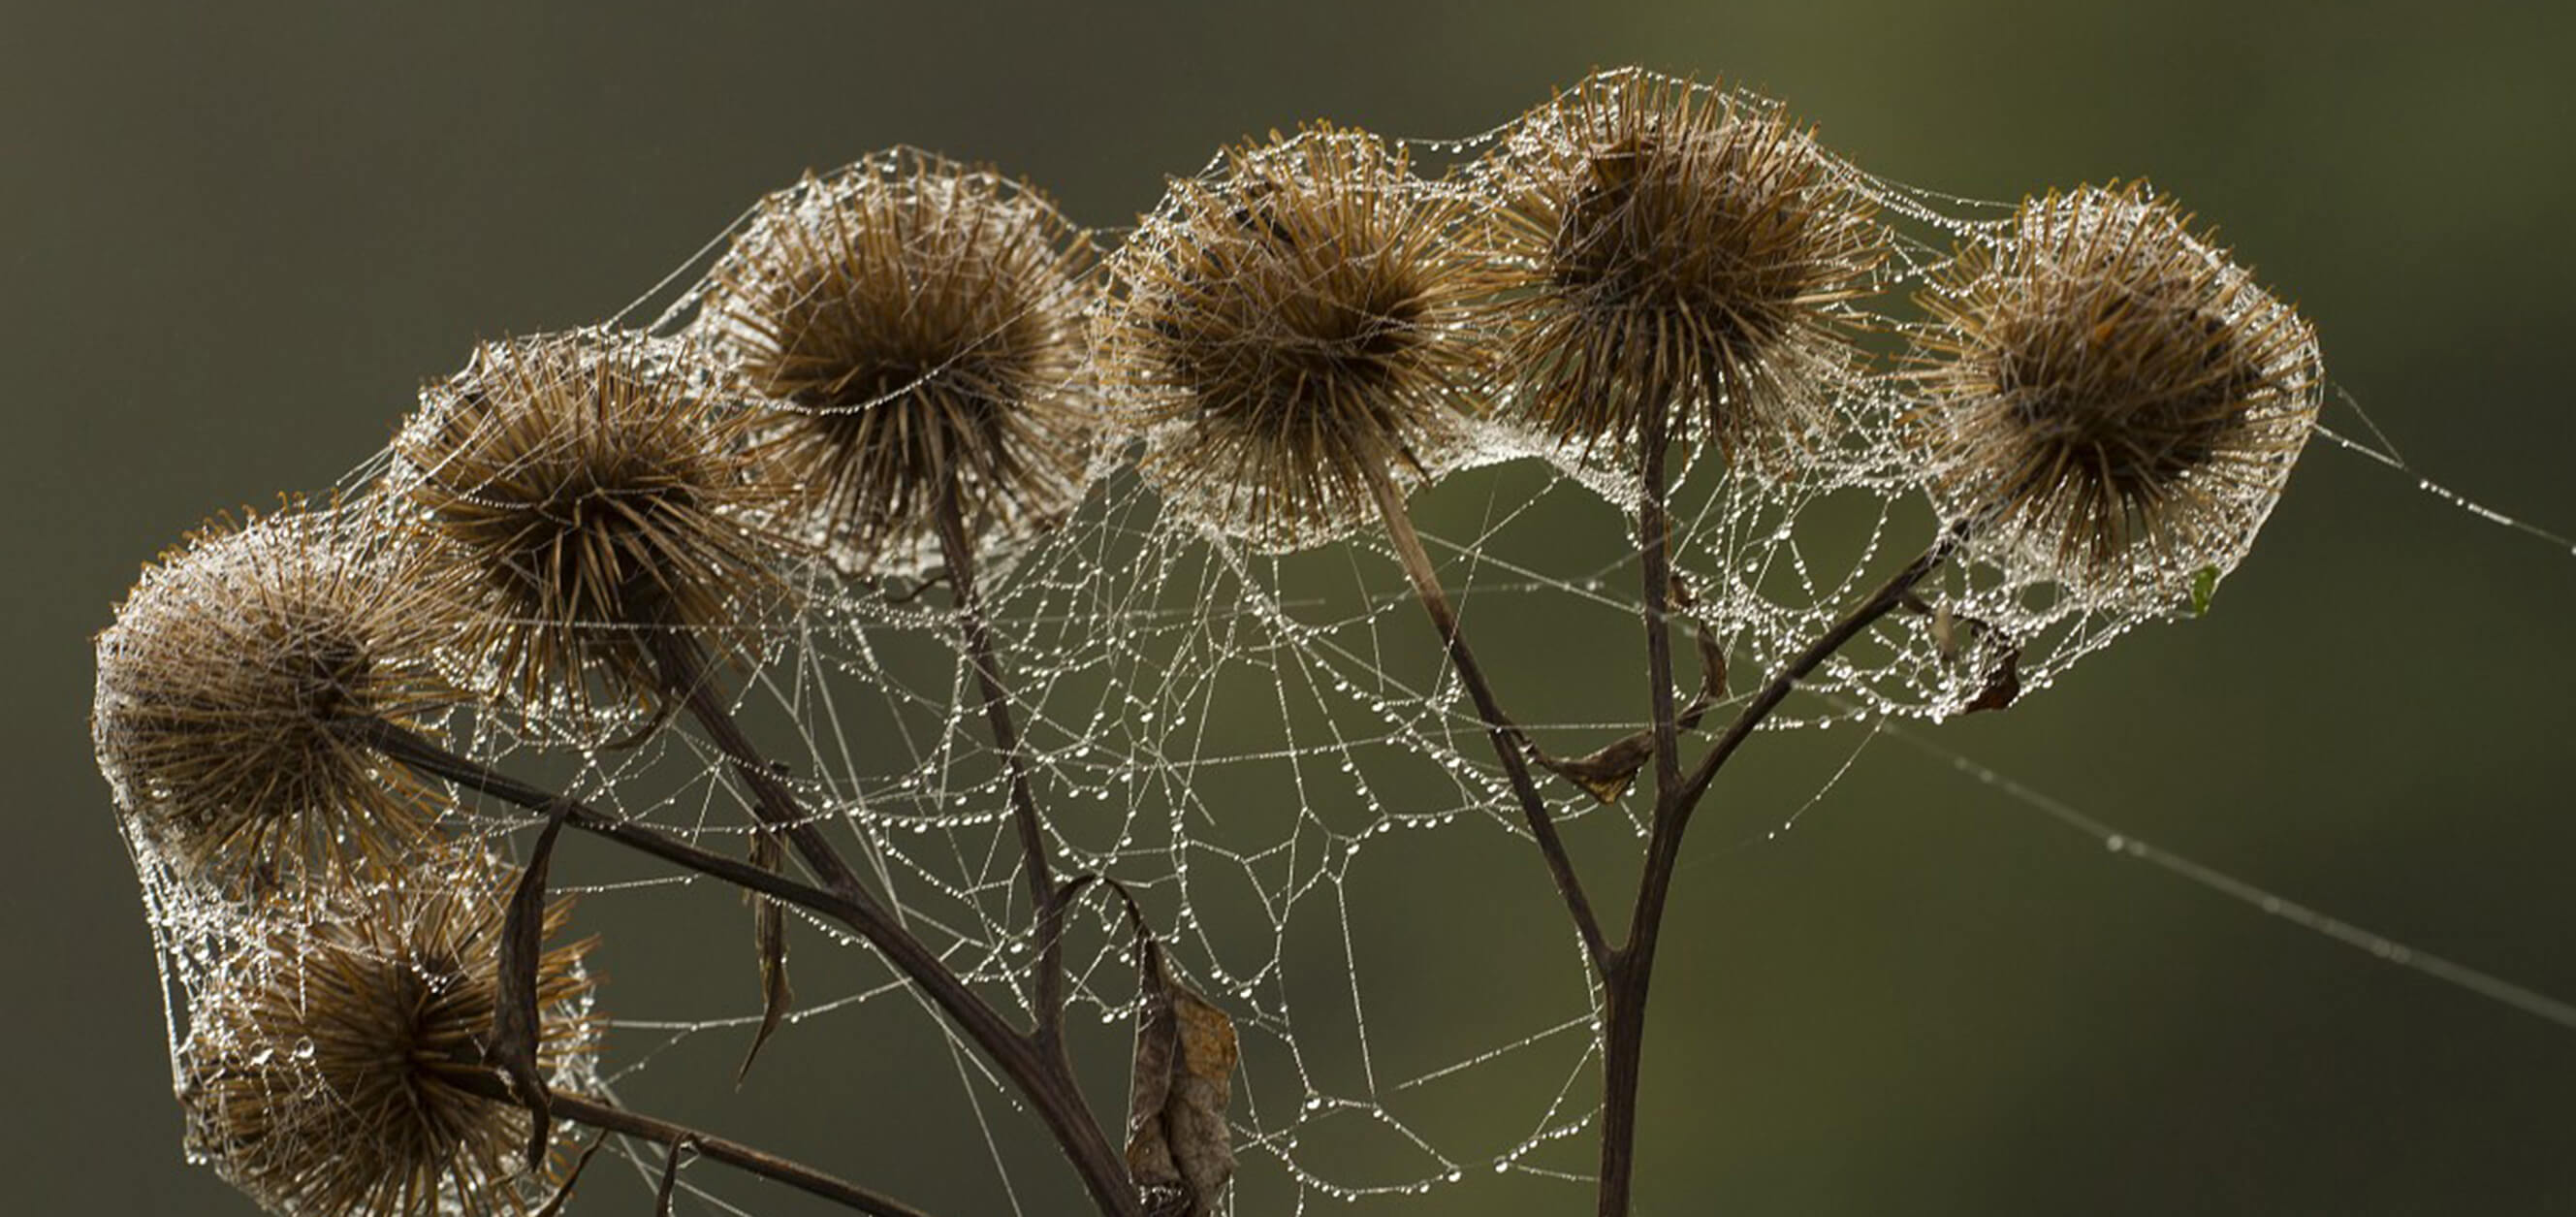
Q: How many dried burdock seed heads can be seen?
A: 7